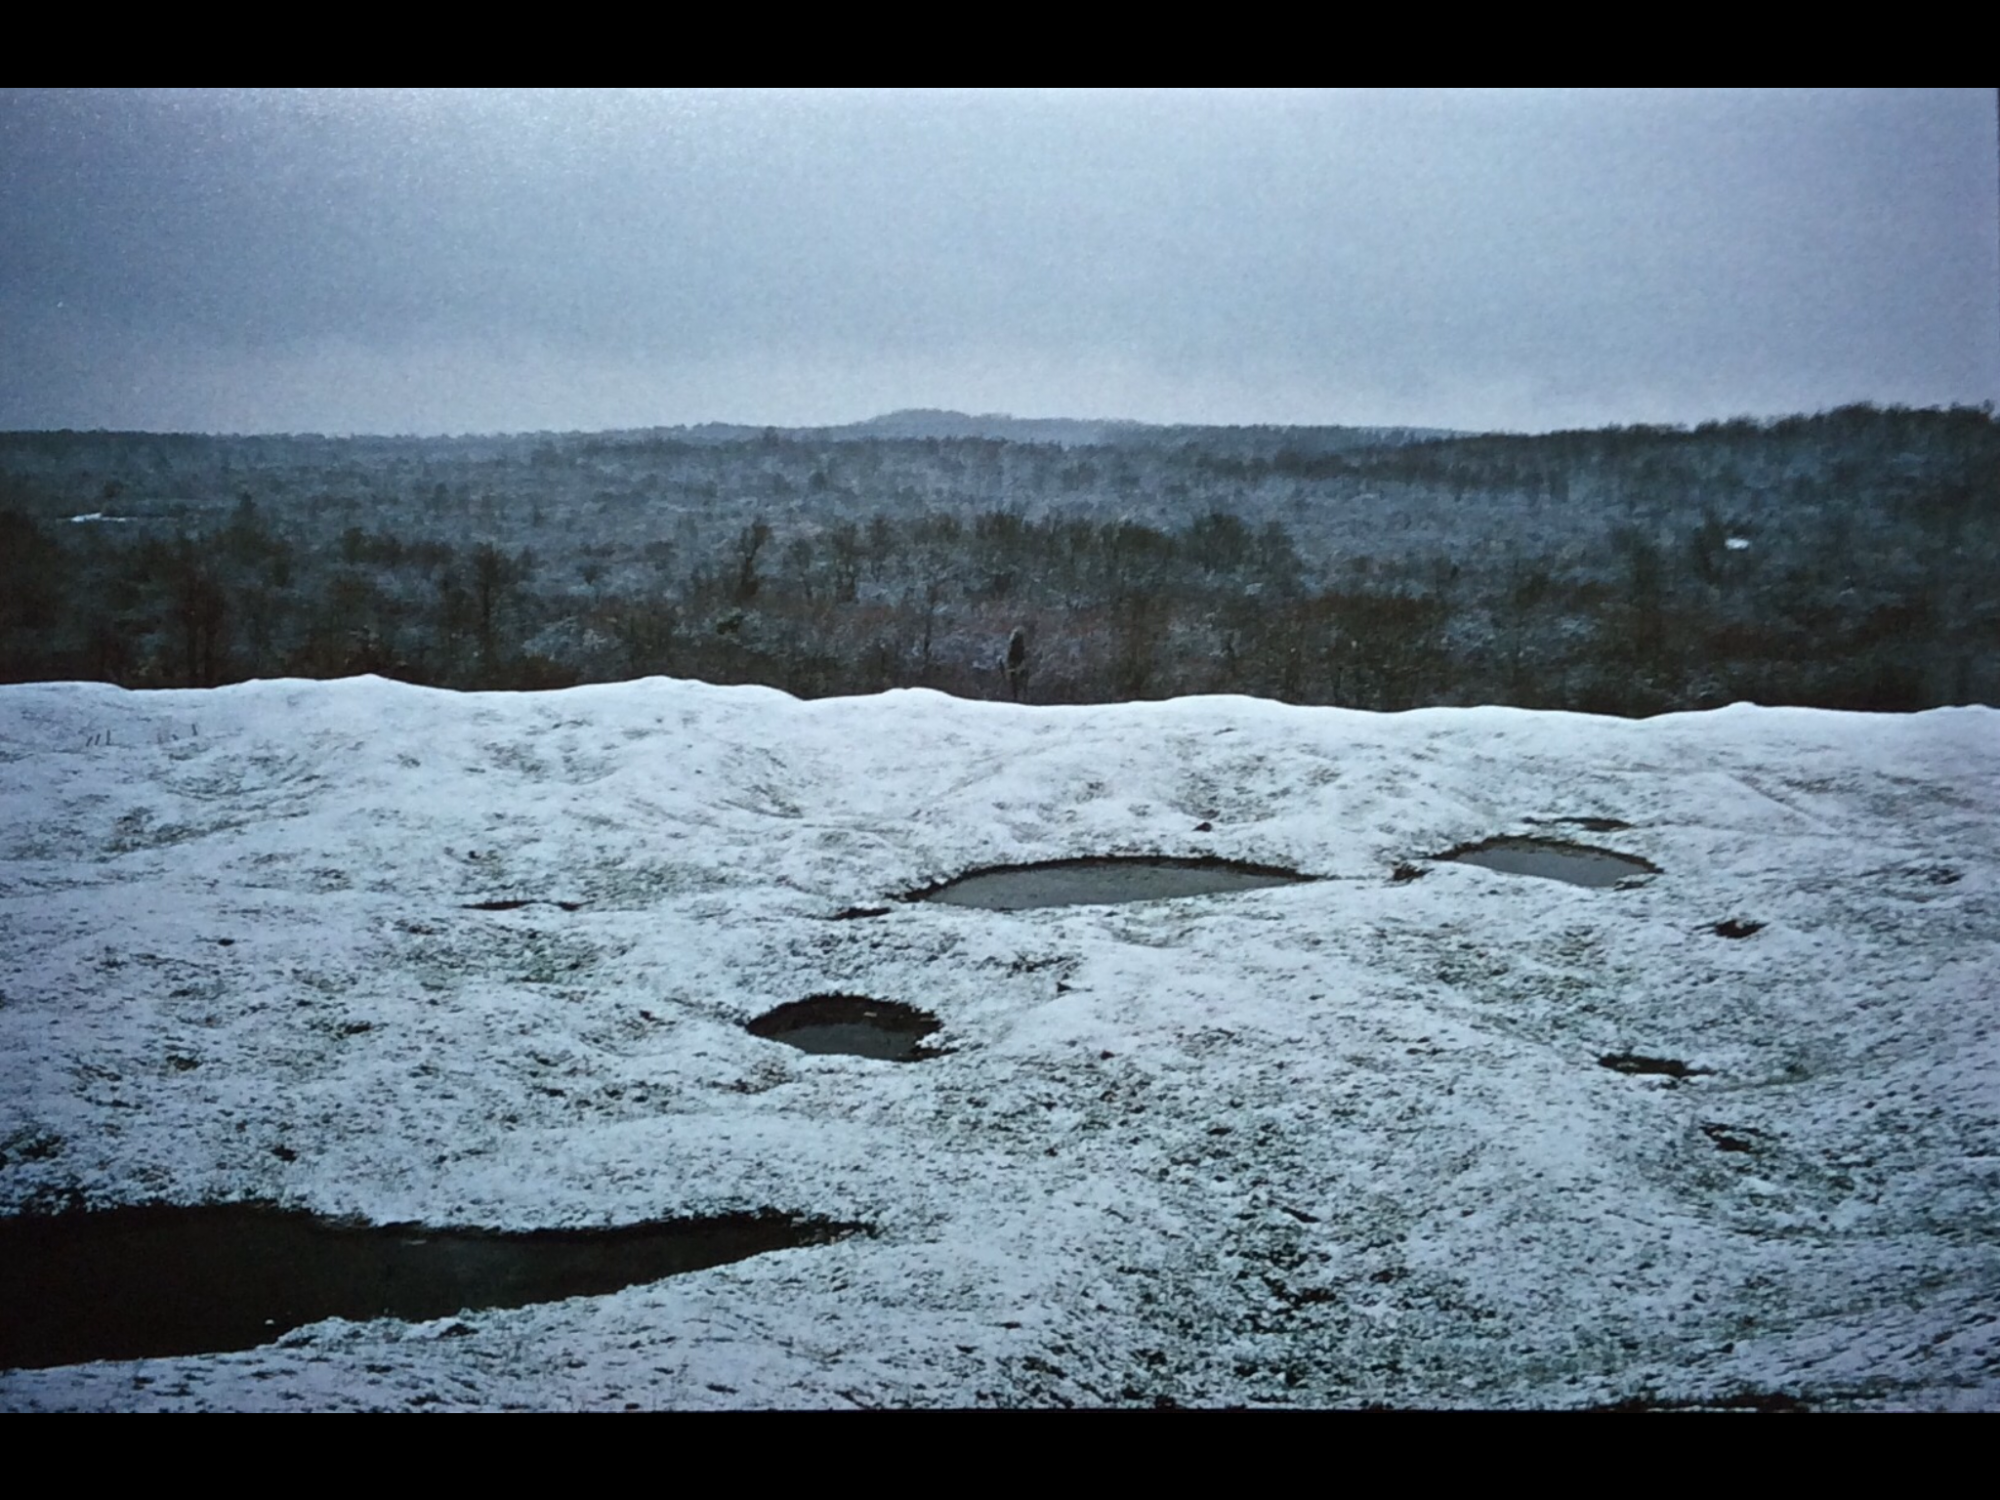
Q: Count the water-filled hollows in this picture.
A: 4